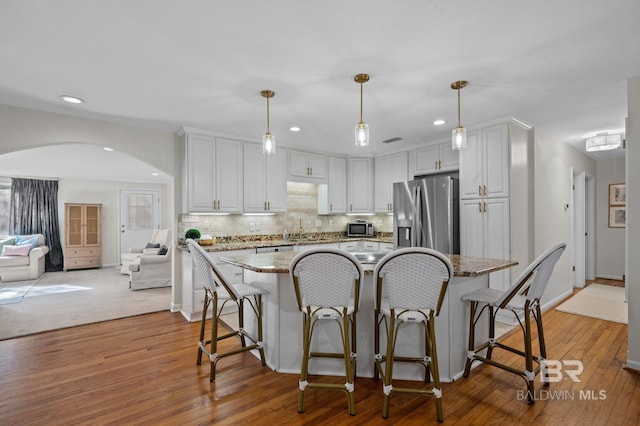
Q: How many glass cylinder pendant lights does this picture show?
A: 3